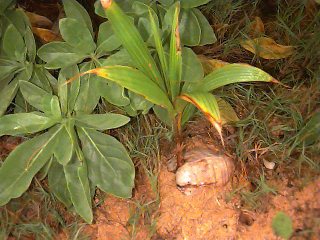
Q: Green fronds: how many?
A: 6